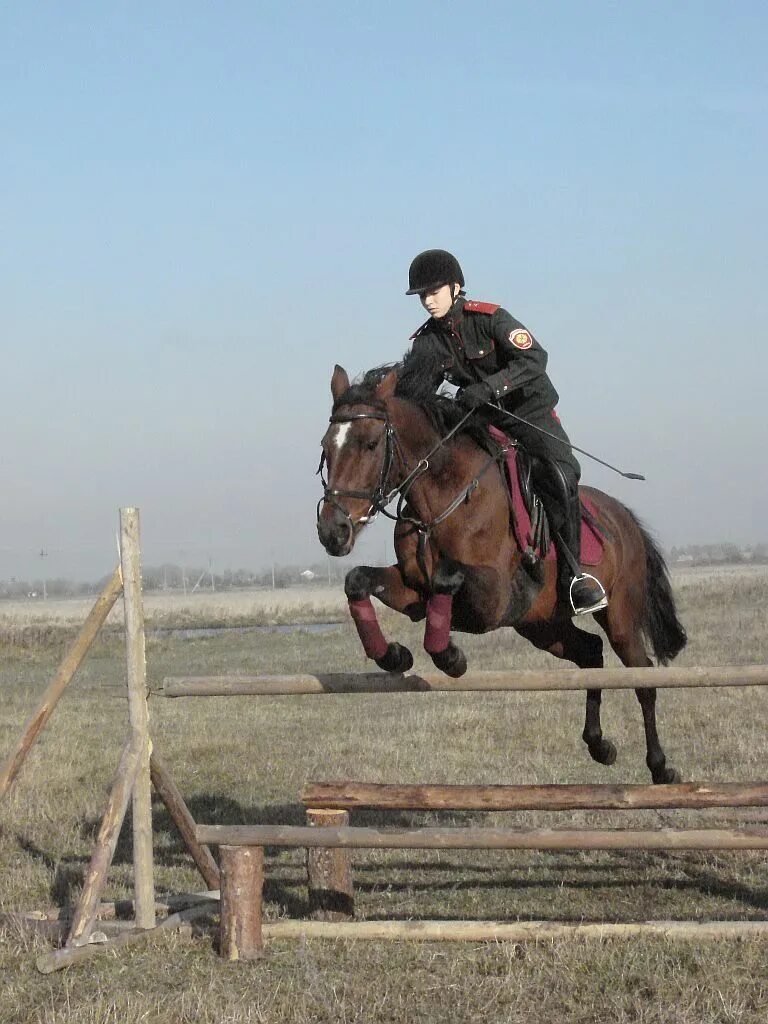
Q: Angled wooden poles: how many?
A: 3